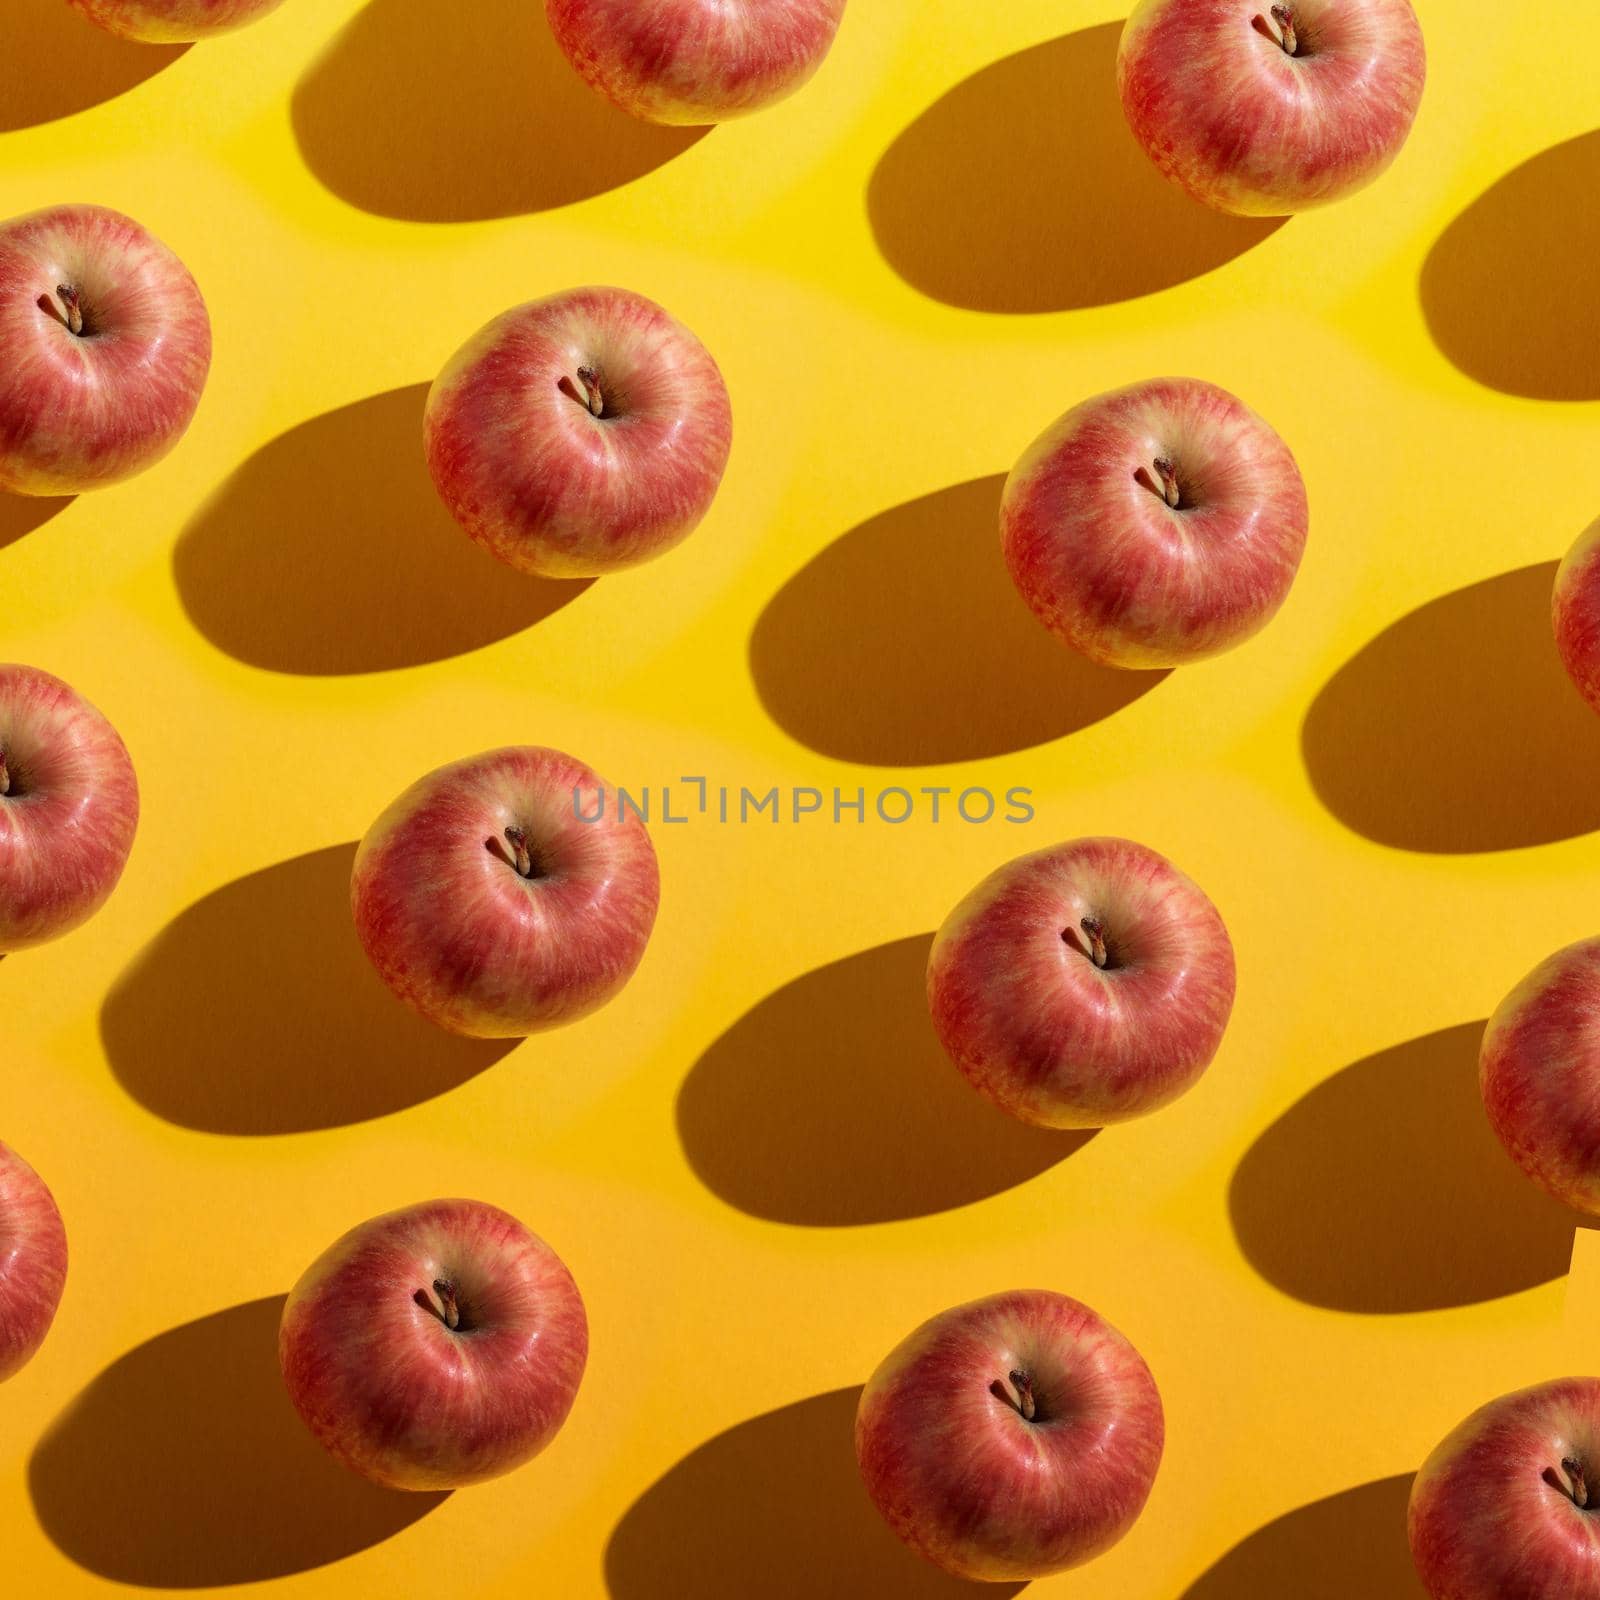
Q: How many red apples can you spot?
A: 15